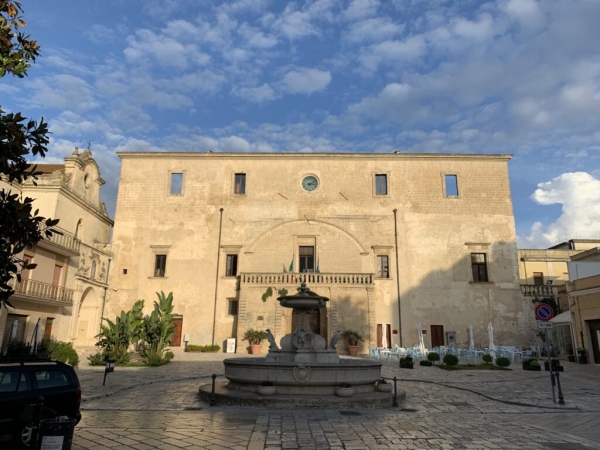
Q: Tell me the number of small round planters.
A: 3